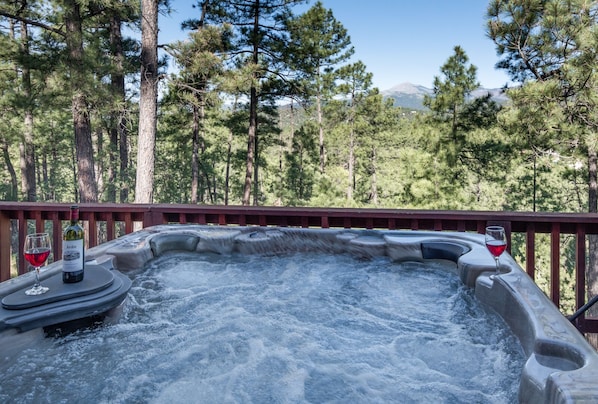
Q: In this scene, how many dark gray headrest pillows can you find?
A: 2